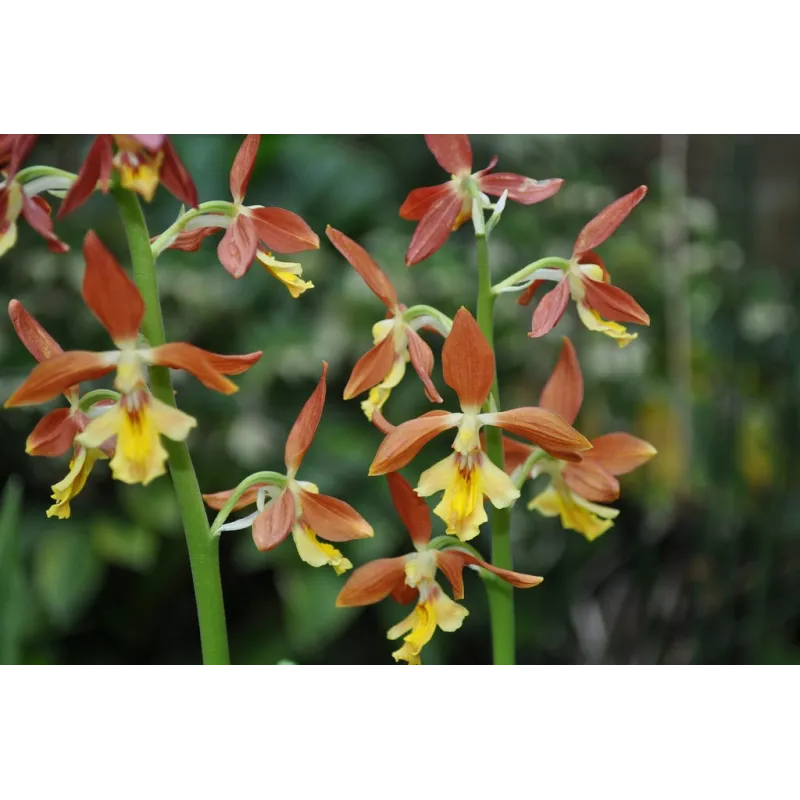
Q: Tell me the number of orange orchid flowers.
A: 12